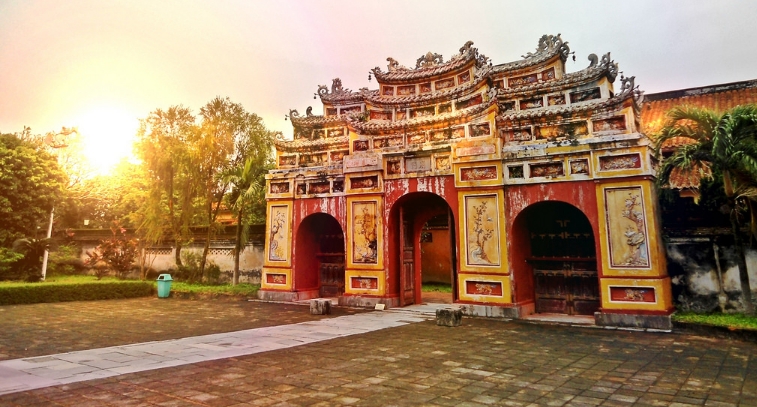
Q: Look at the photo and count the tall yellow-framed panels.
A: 4